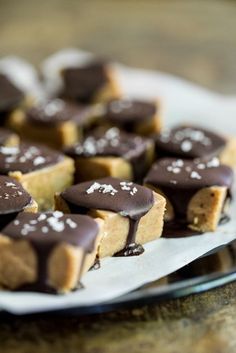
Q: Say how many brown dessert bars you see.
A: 12